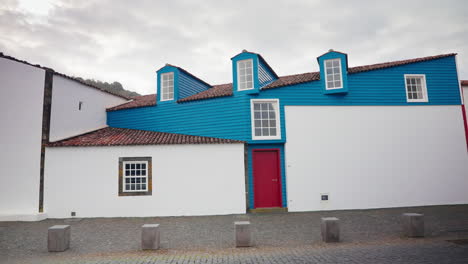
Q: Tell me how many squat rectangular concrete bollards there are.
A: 5